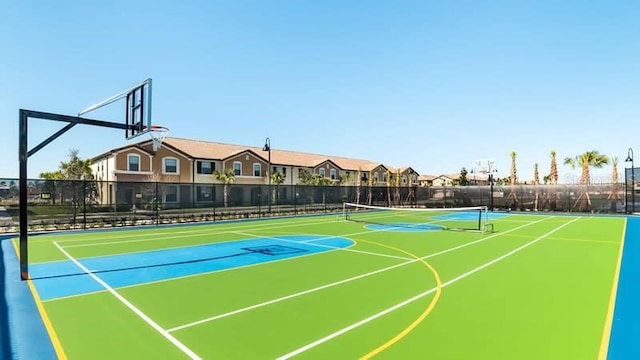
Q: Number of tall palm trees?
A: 5